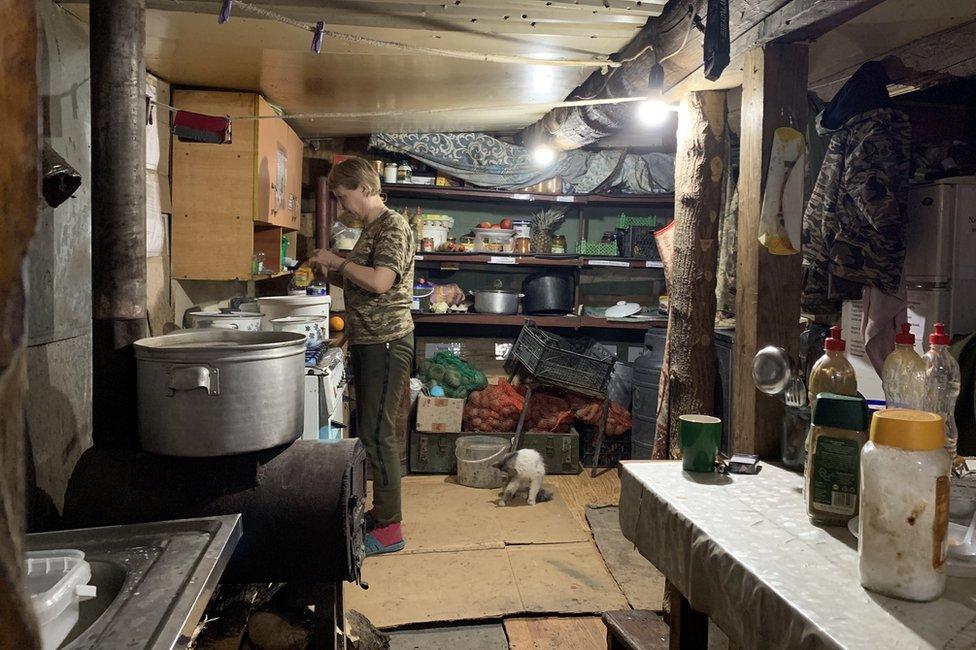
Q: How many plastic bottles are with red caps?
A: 3